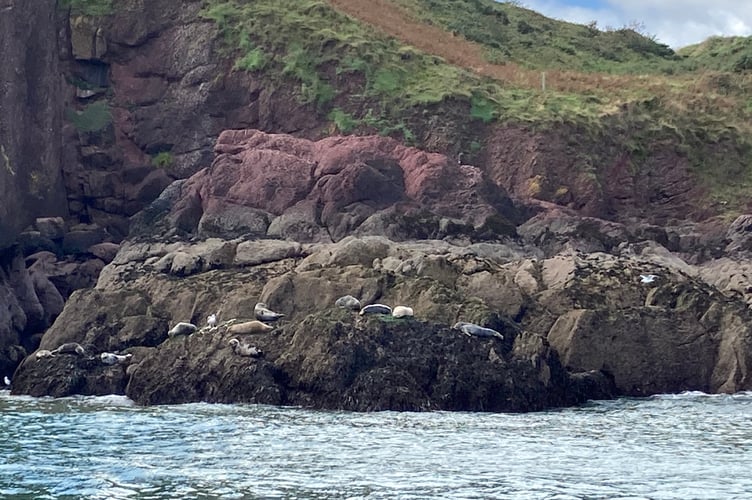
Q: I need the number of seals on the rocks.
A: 11